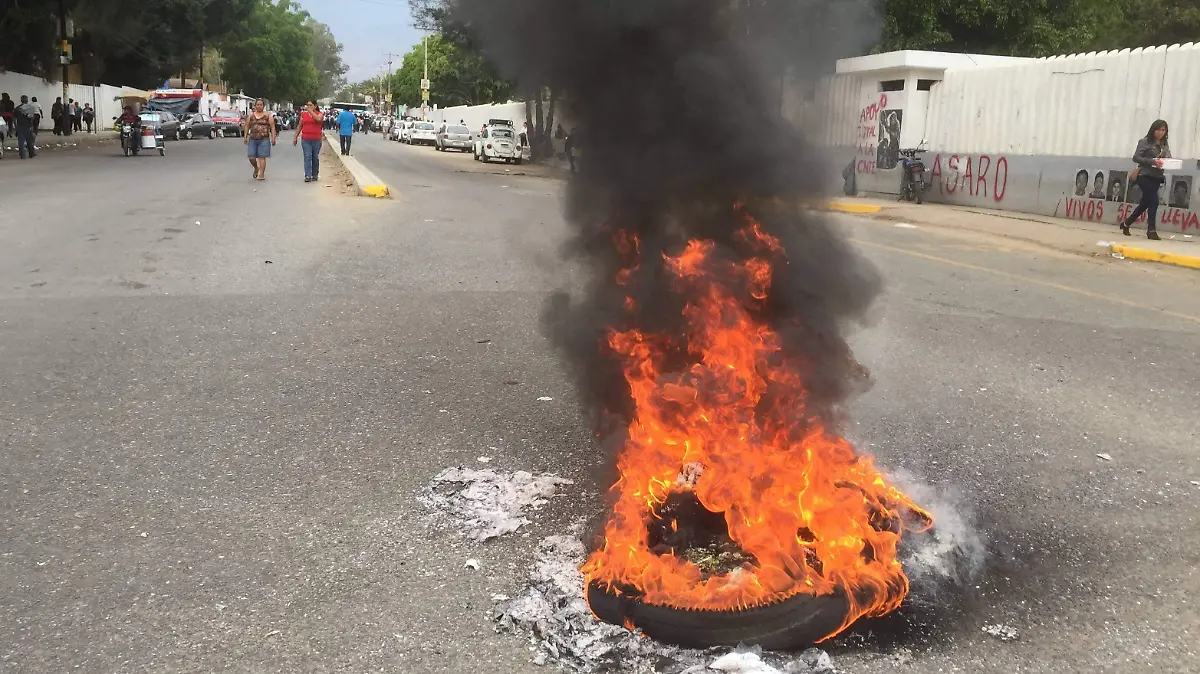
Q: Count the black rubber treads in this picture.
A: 1